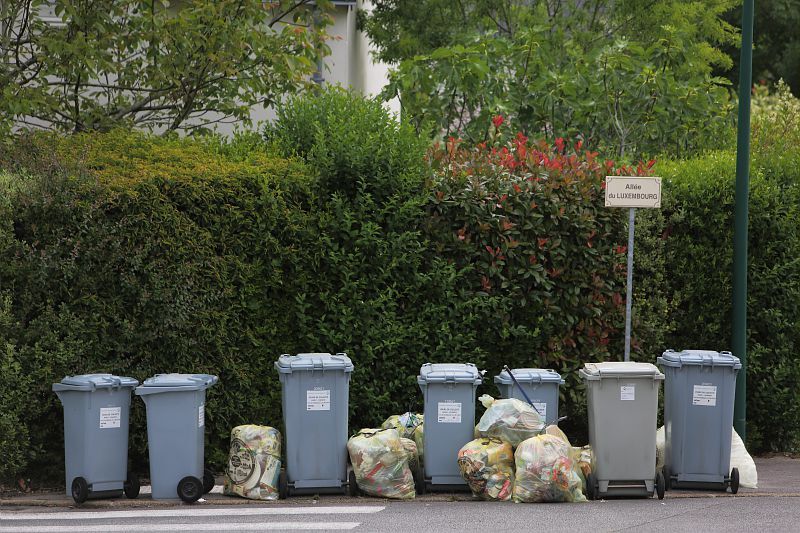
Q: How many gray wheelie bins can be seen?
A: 1